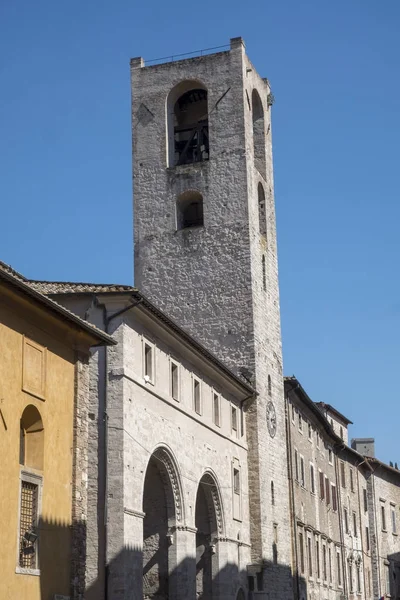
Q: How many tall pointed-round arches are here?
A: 2